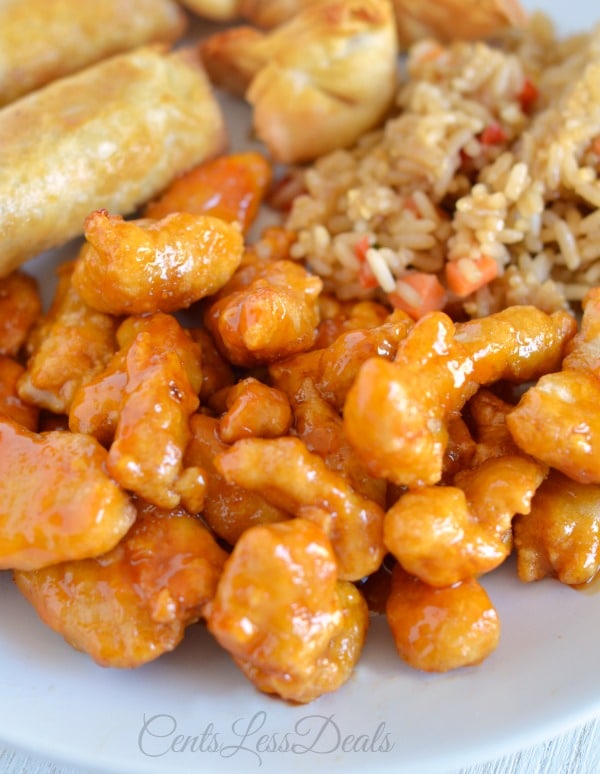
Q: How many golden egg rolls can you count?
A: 2